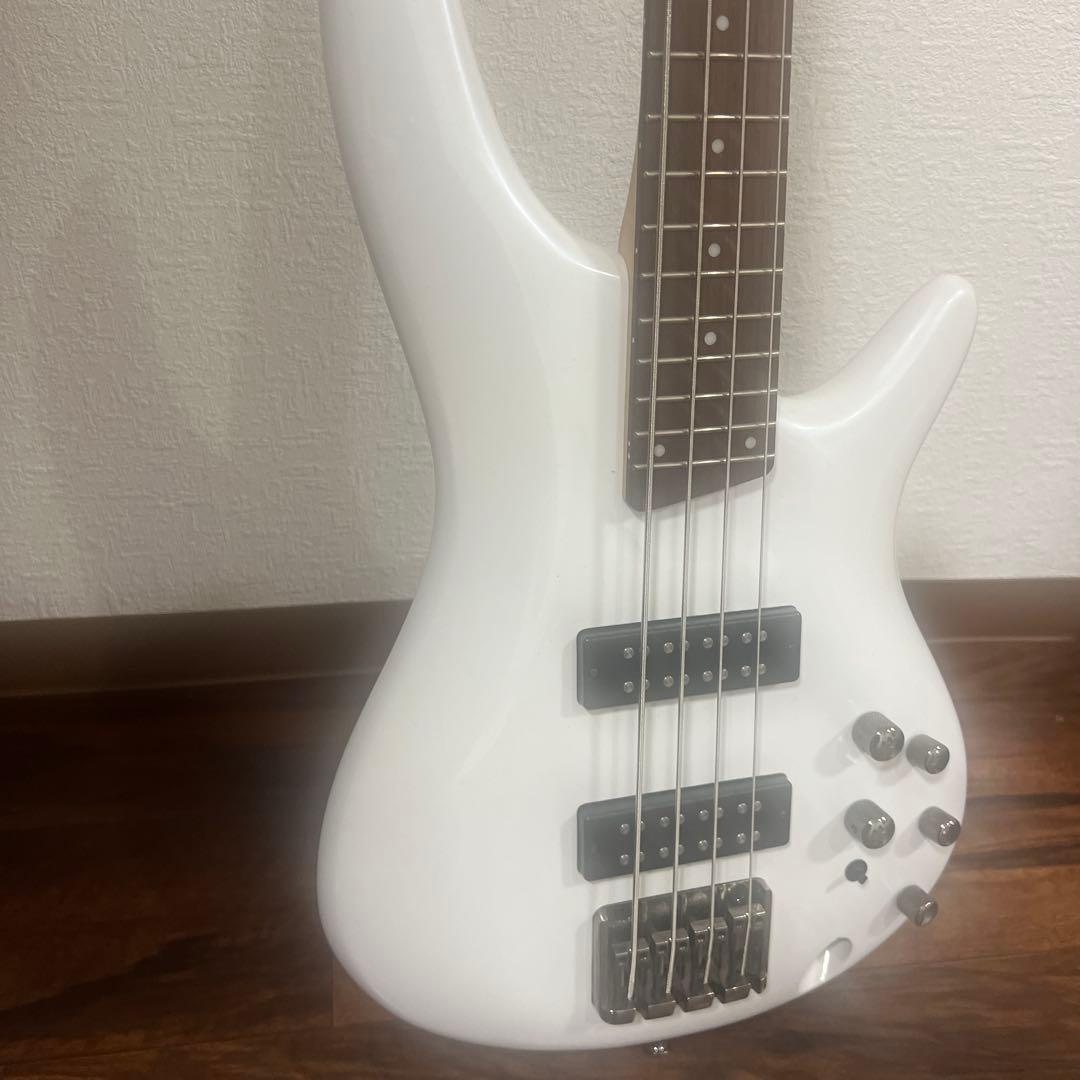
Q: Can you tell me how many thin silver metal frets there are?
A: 10